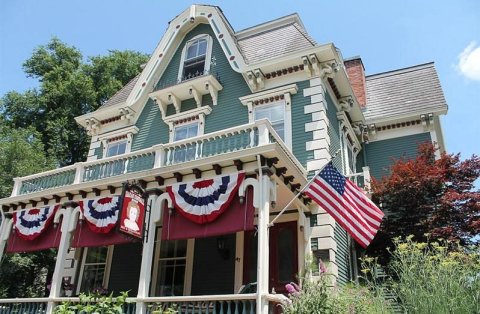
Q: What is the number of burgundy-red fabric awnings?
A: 3